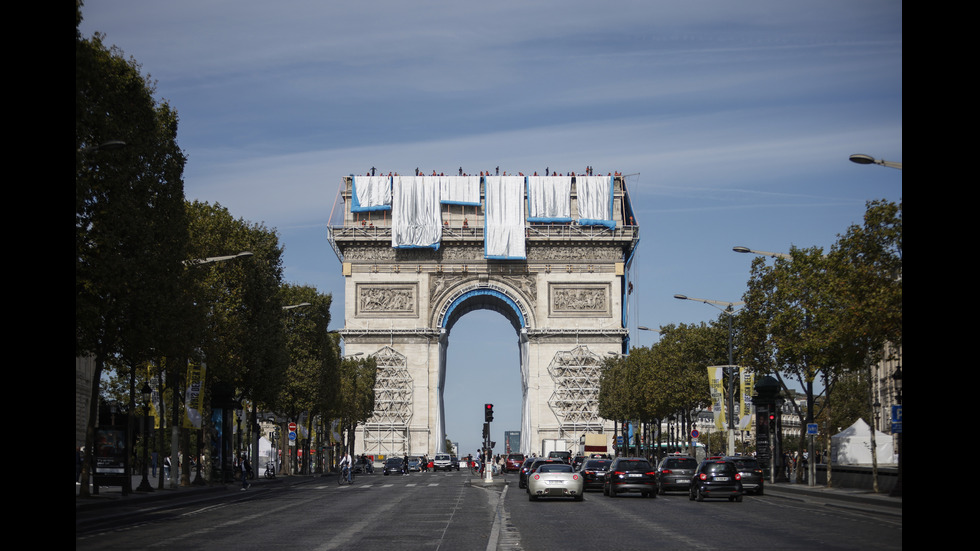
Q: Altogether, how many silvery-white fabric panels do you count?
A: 6